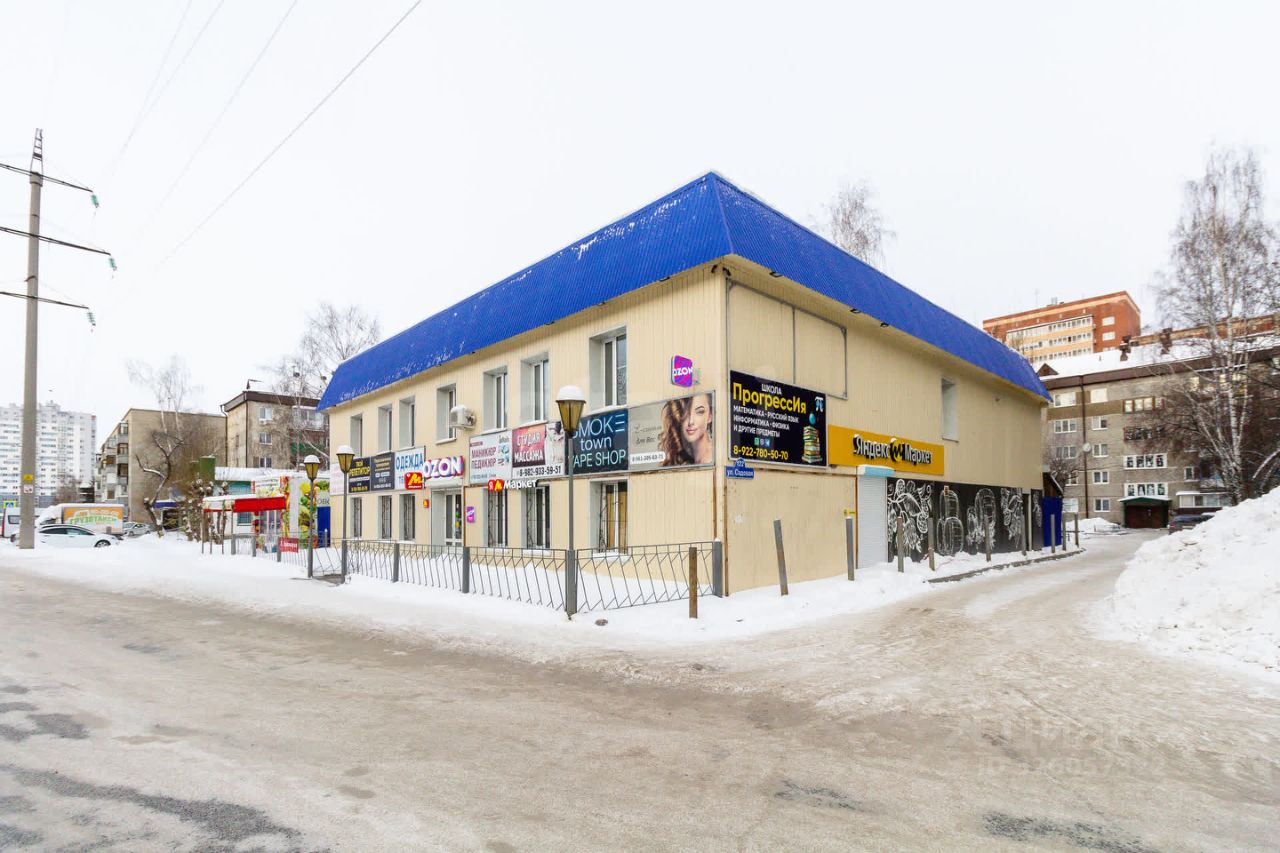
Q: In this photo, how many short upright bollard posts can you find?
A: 10